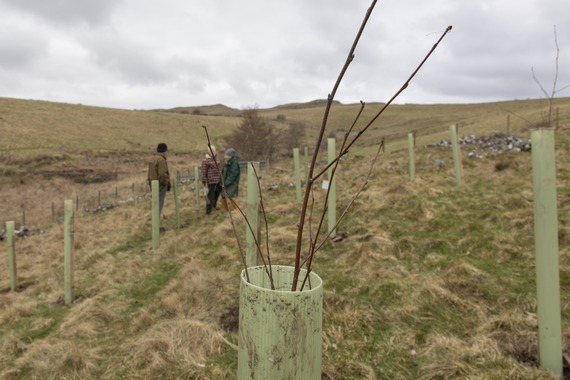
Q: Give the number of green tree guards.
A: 13